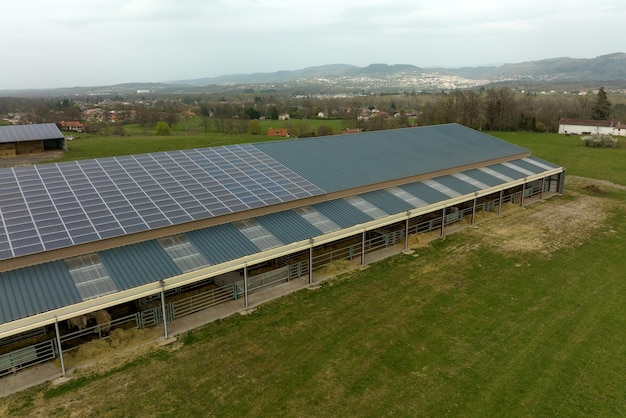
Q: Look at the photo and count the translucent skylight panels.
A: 11